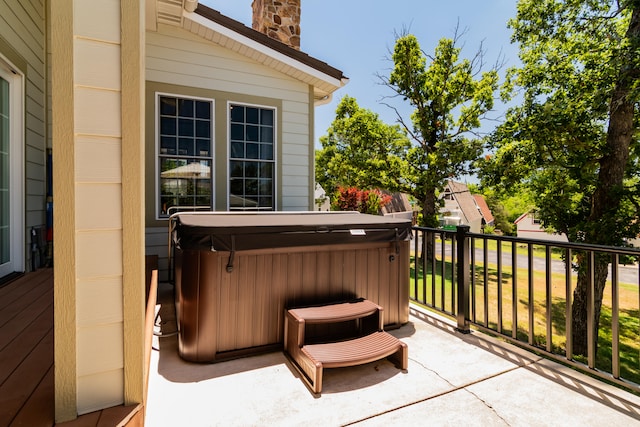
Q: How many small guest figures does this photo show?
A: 0